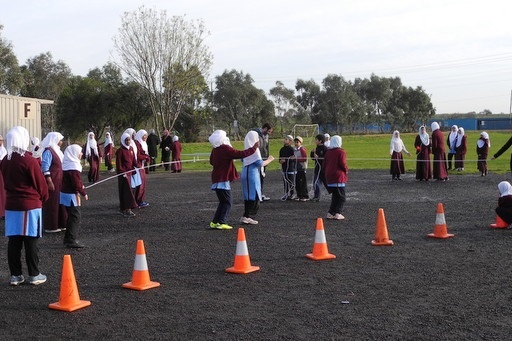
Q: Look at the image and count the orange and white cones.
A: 4